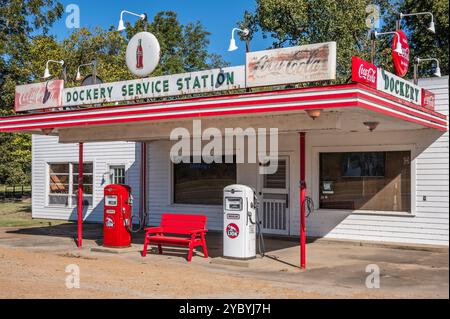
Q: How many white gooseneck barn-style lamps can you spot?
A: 7